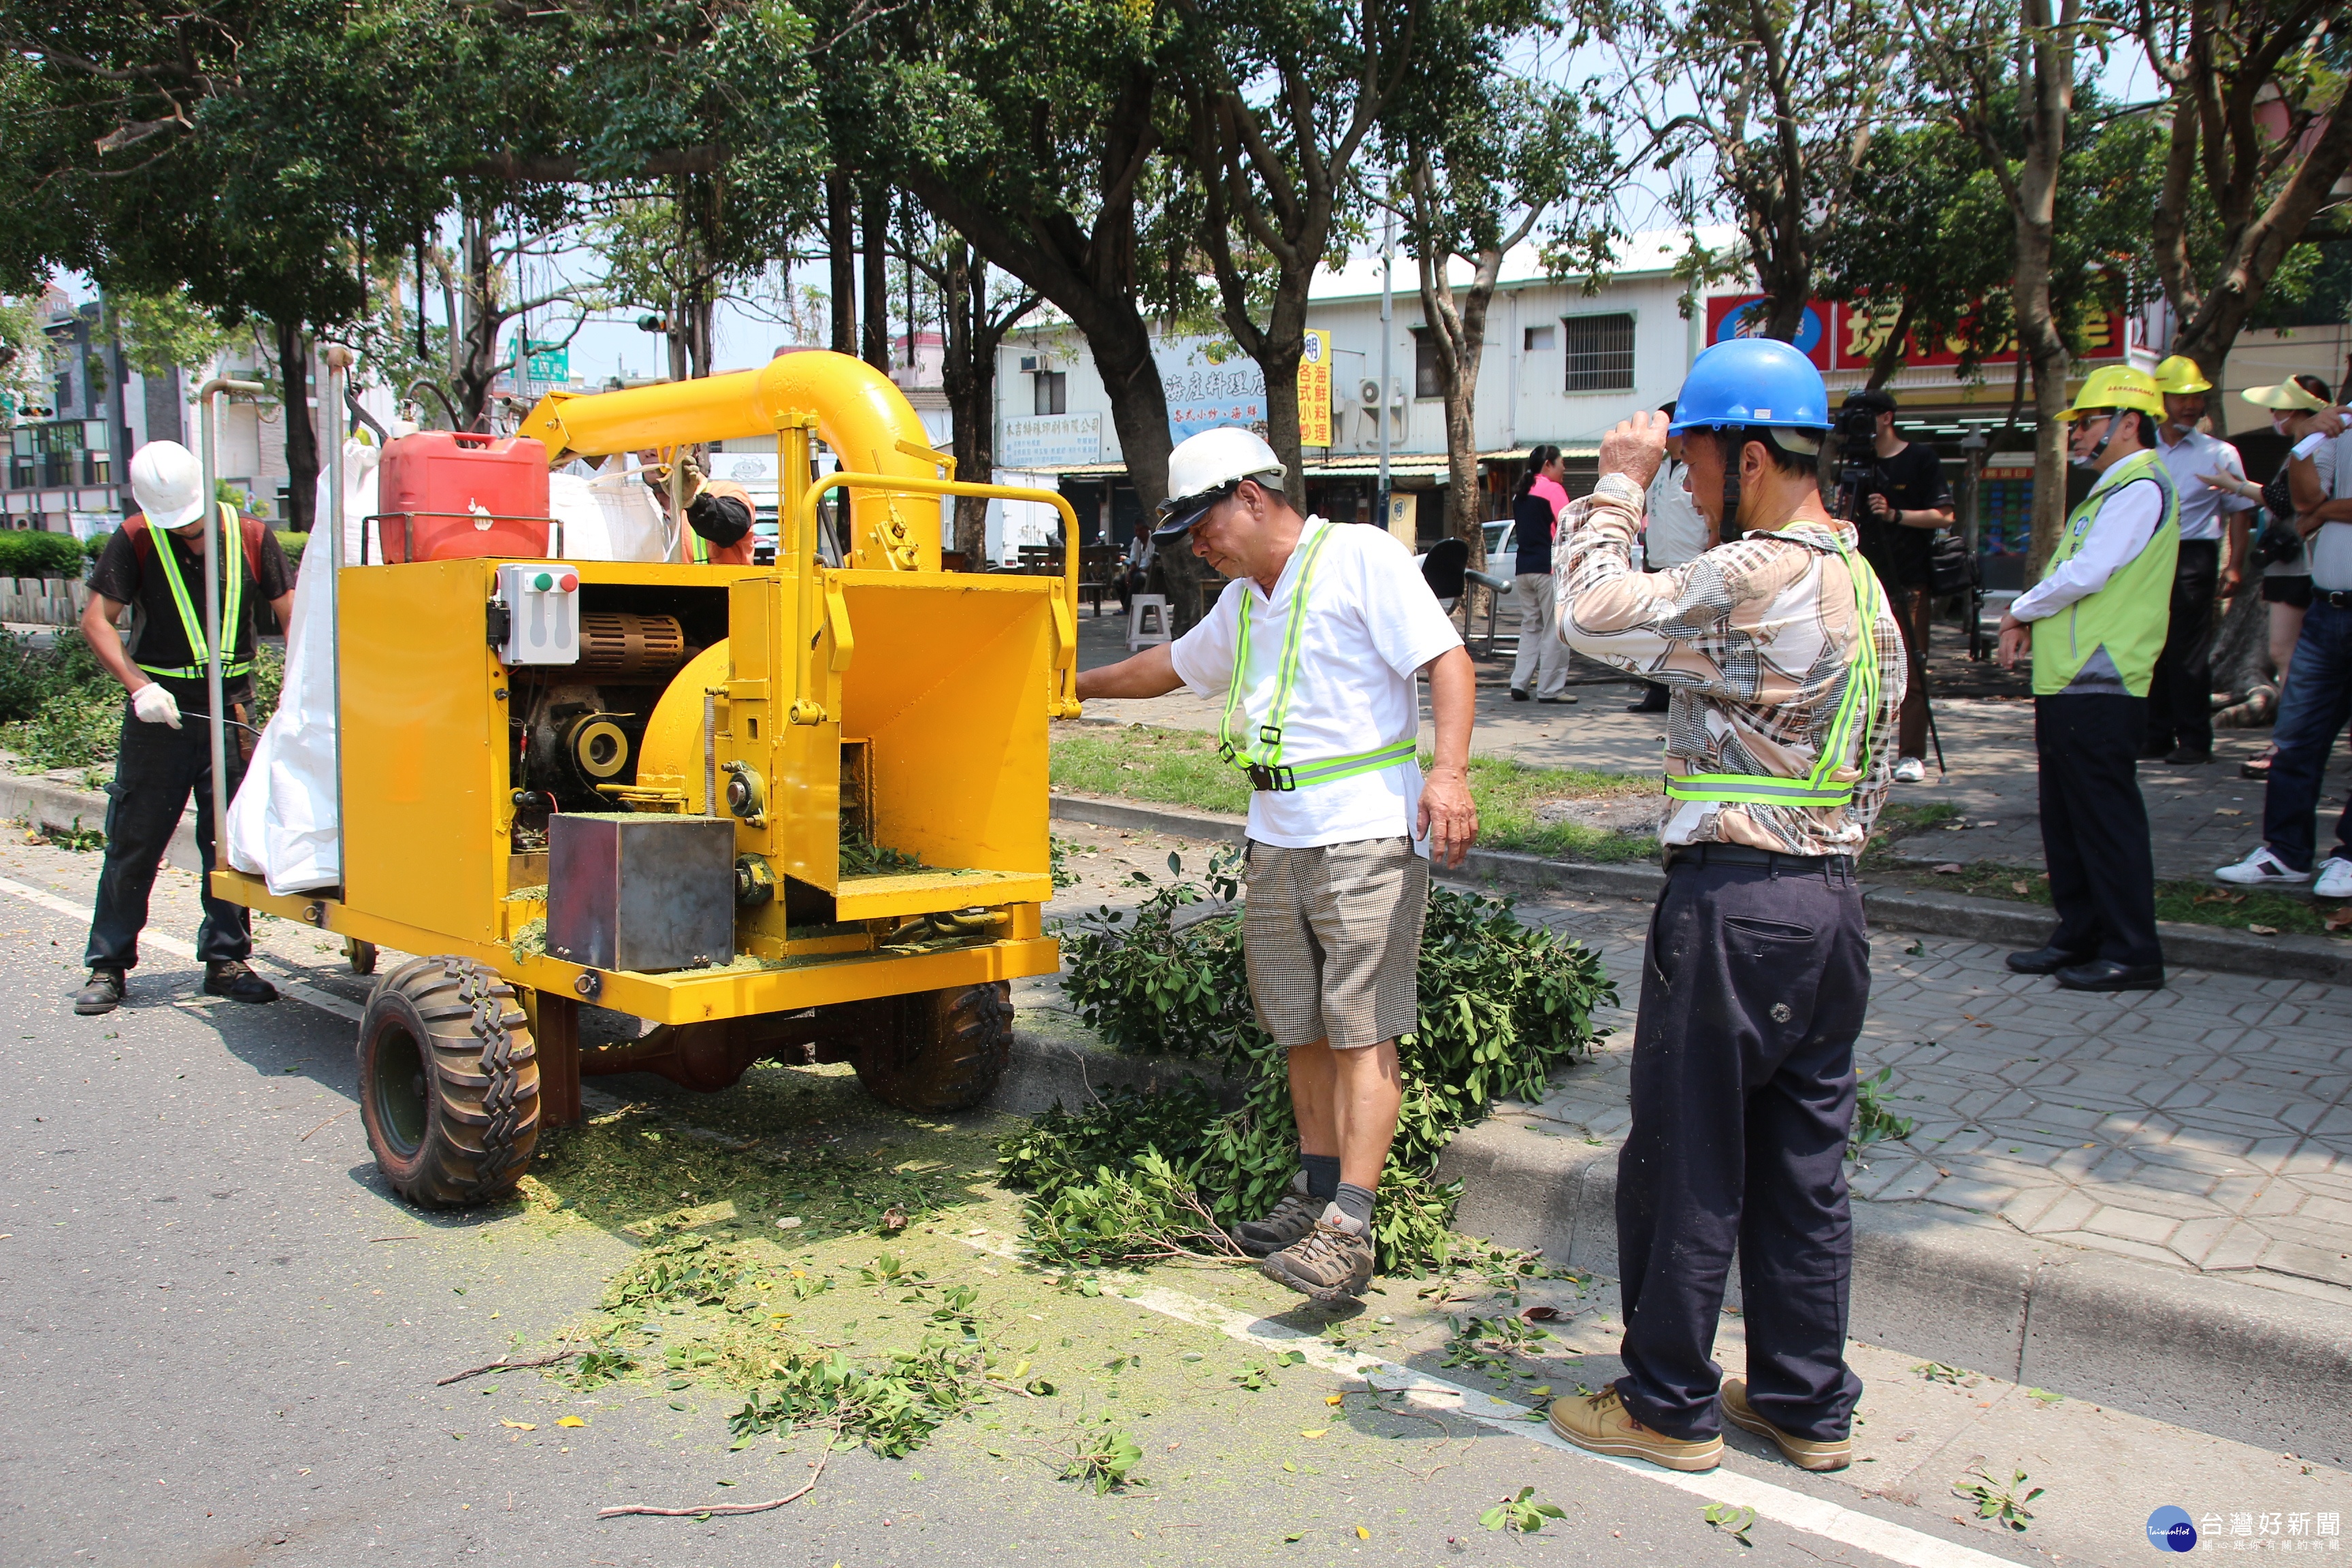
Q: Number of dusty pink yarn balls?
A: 0